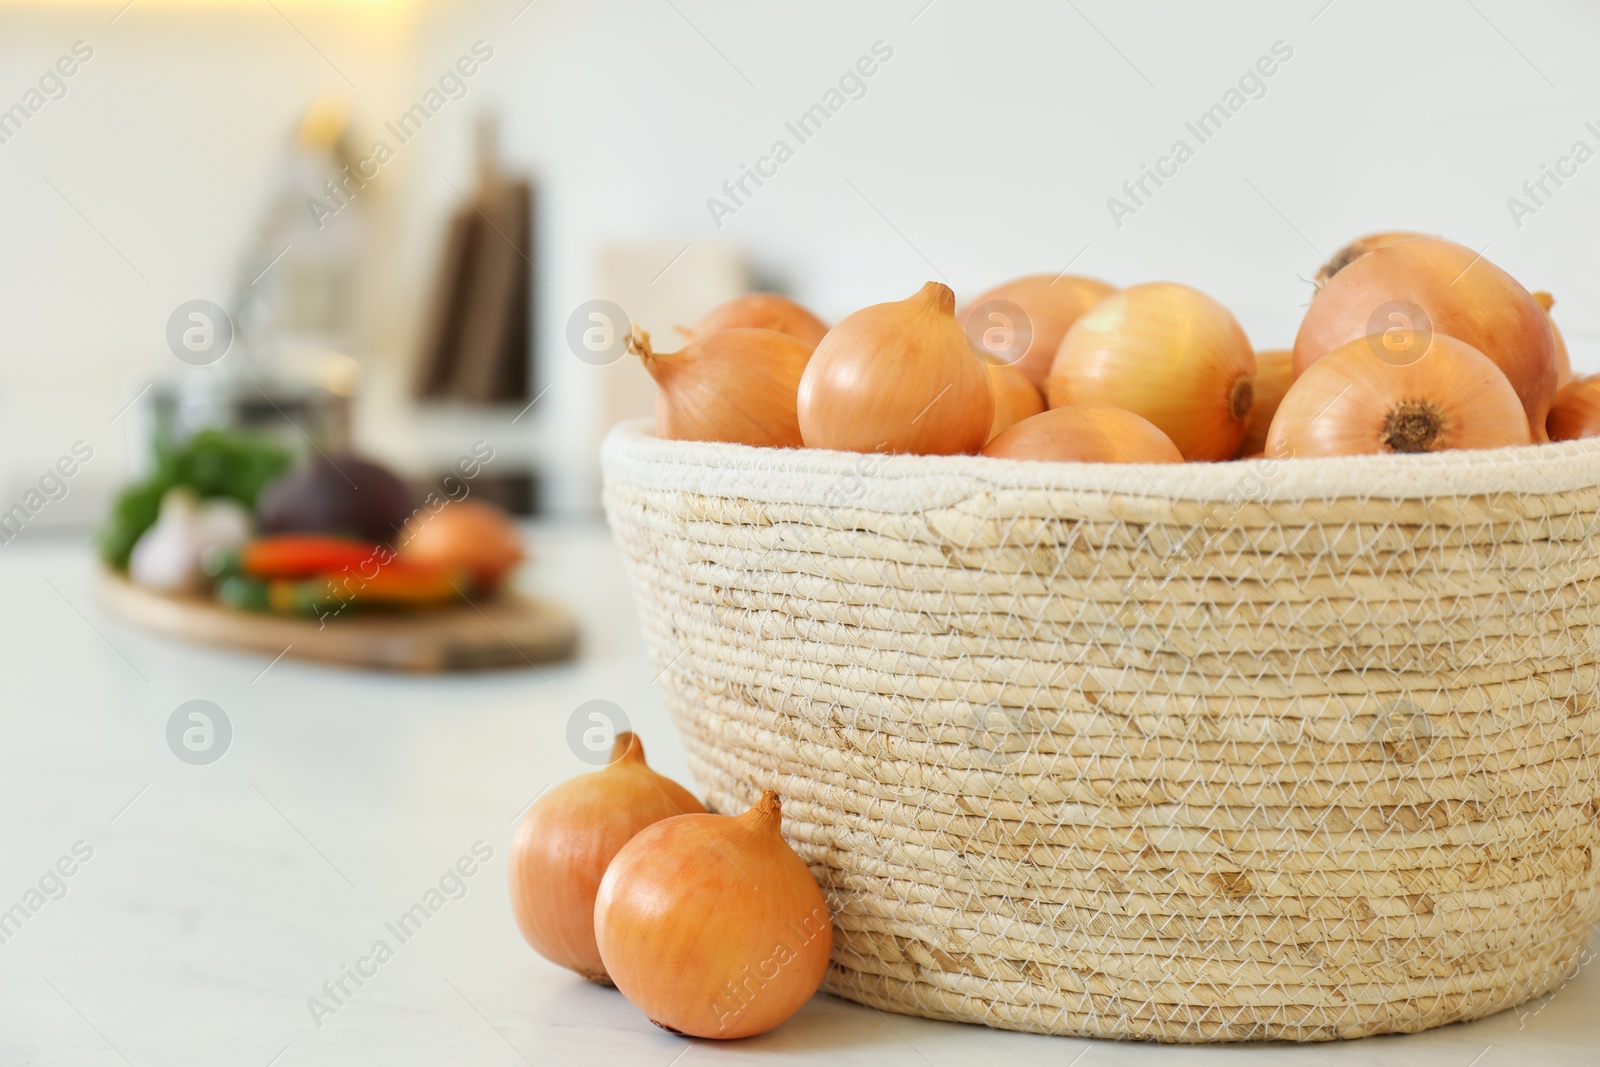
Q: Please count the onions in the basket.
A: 13